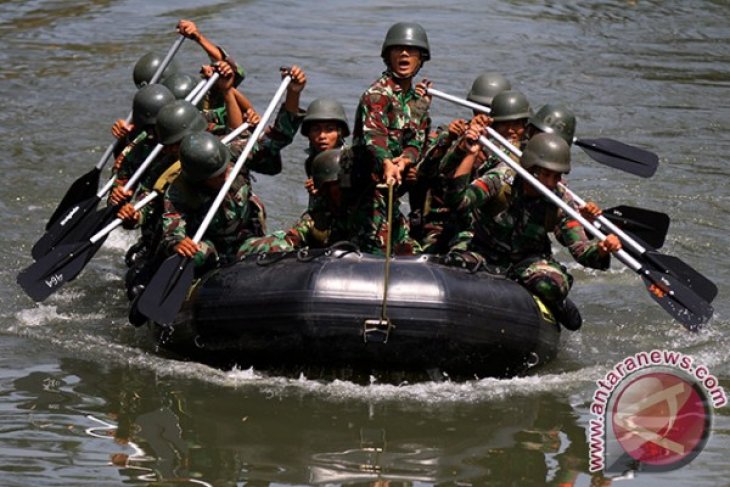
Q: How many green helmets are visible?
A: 12